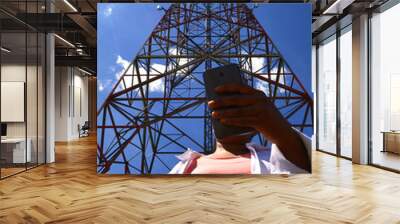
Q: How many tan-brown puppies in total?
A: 0